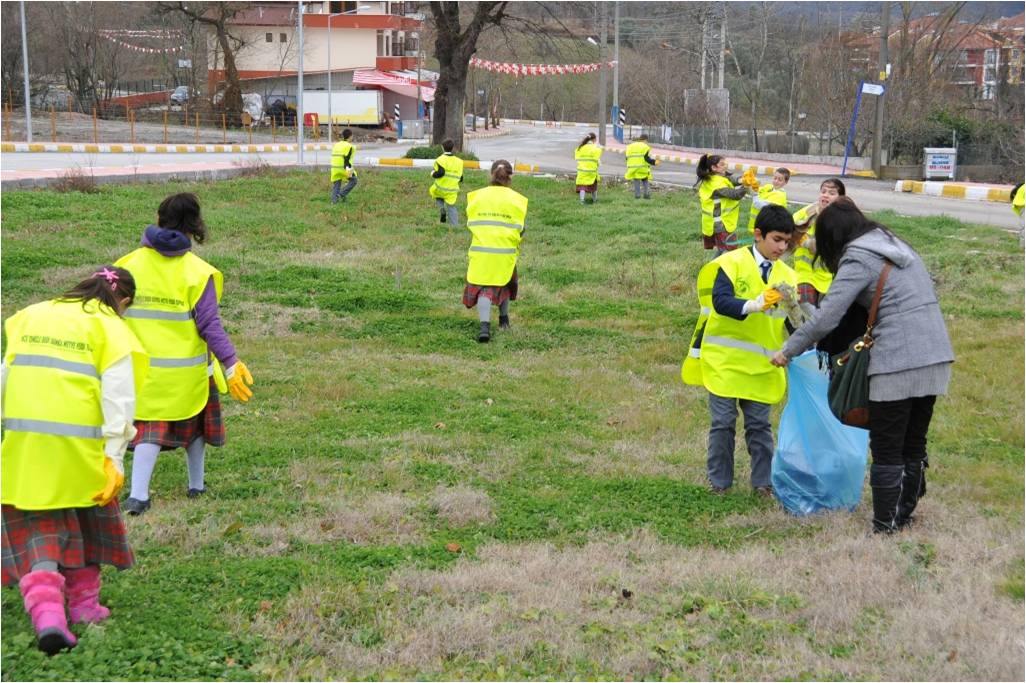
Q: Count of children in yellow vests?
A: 12